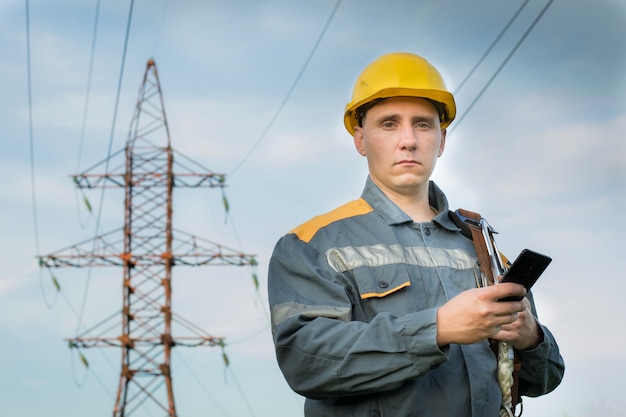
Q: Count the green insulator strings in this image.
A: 6